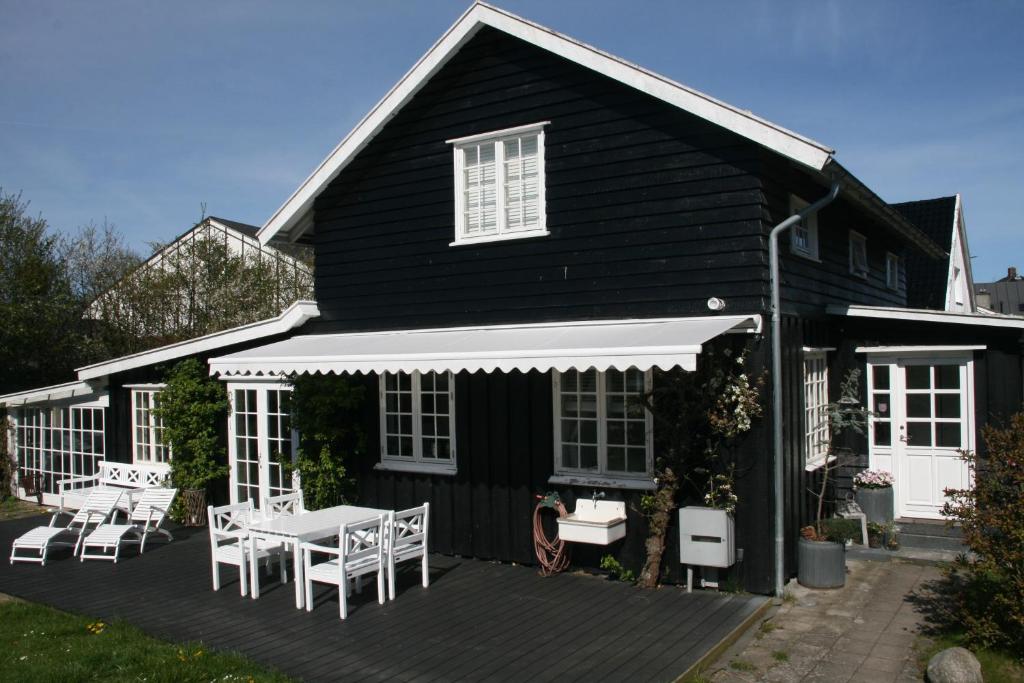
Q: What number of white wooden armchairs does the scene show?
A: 4